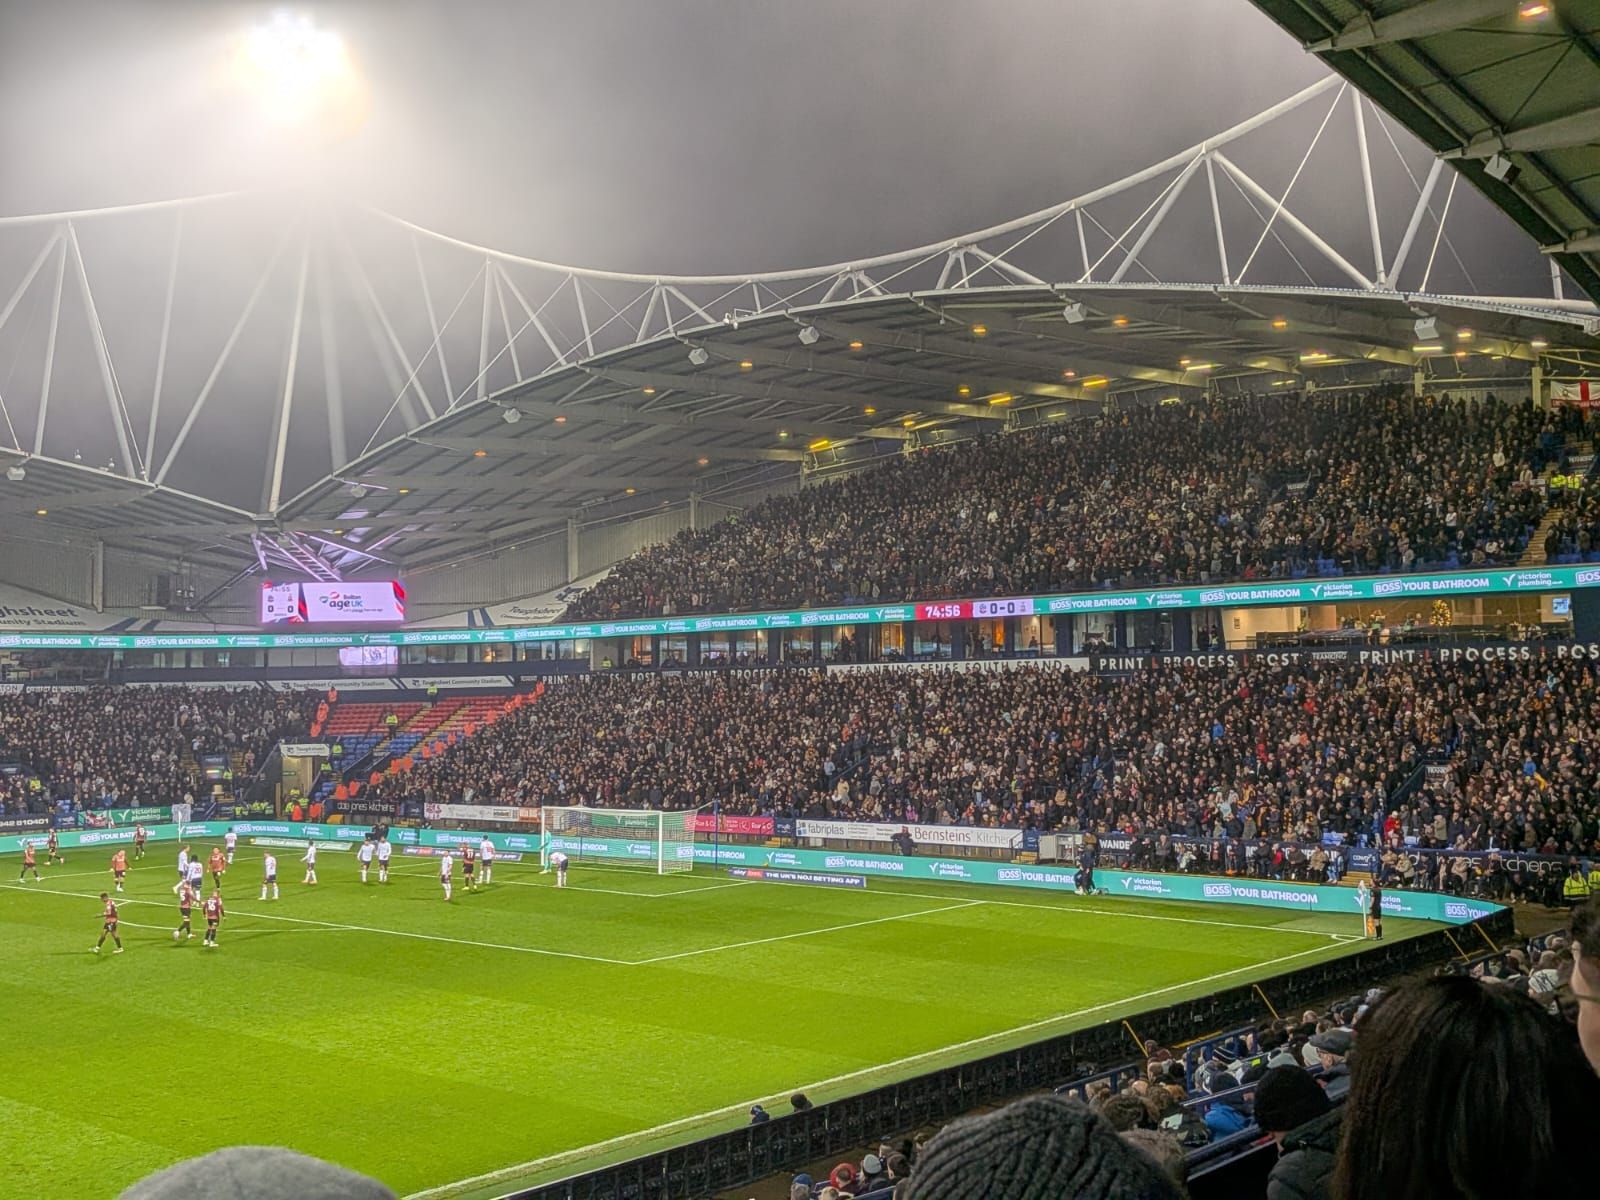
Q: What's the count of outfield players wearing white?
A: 10